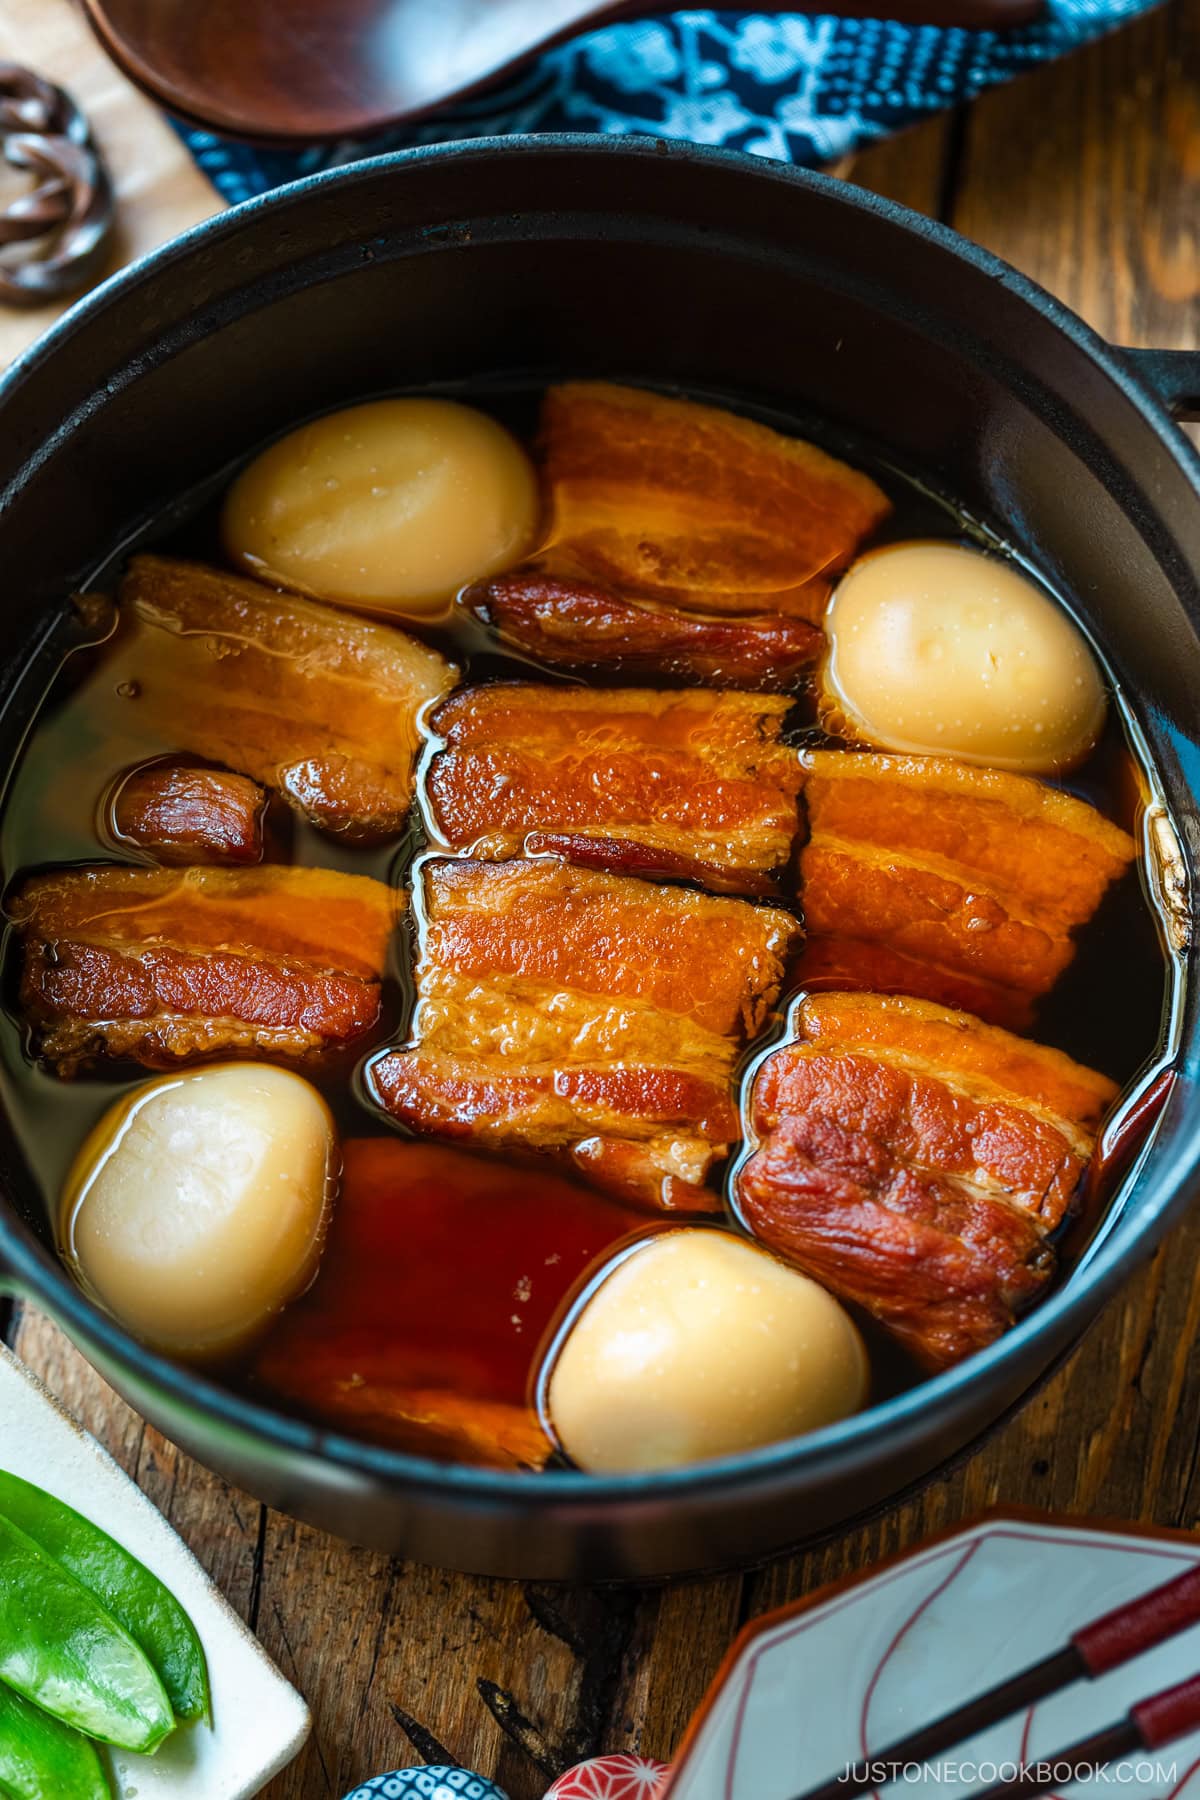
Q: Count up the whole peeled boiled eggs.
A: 4